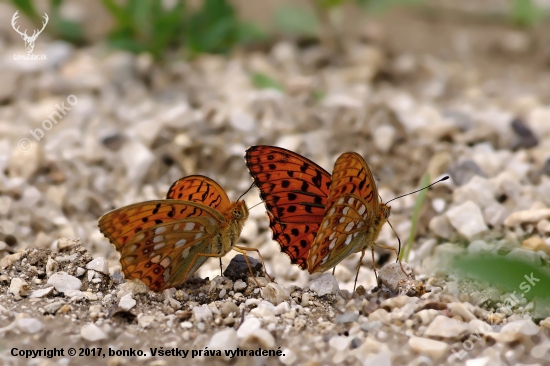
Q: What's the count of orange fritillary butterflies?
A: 2